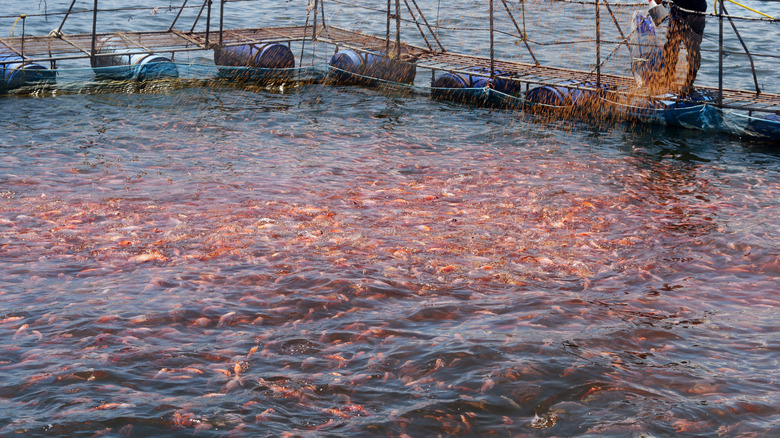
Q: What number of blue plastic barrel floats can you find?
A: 8